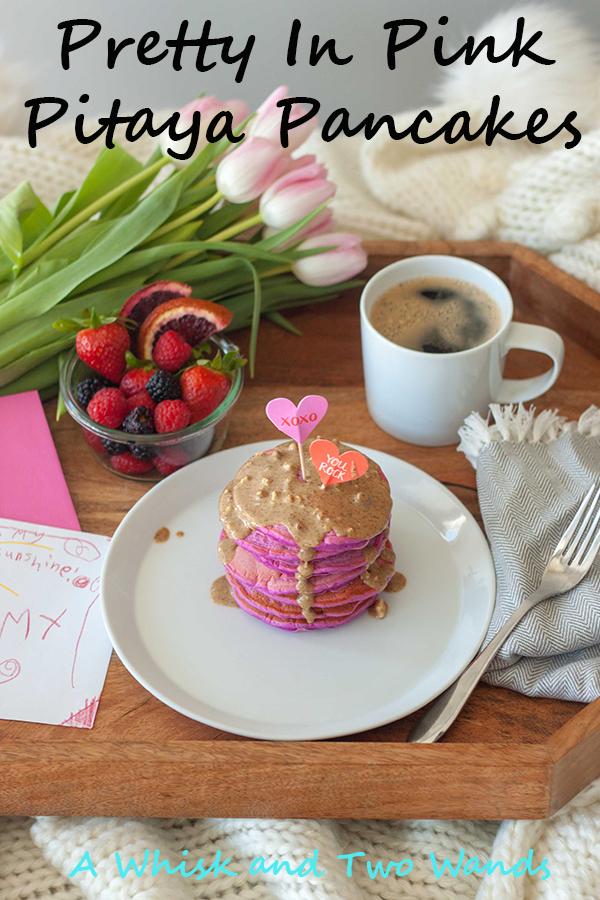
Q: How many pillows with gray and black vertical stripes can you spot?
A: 0